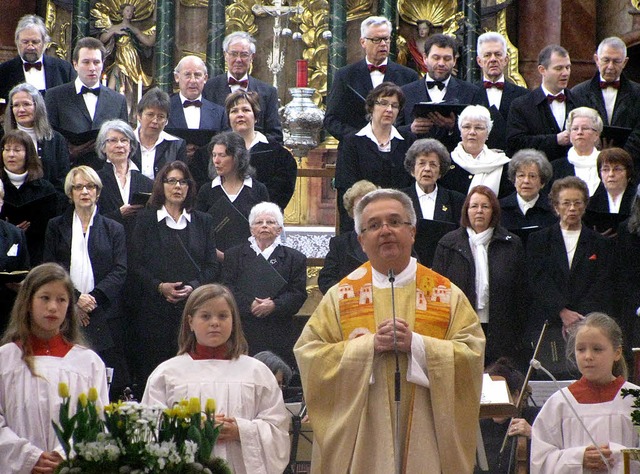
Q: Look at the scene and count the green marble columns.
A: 6